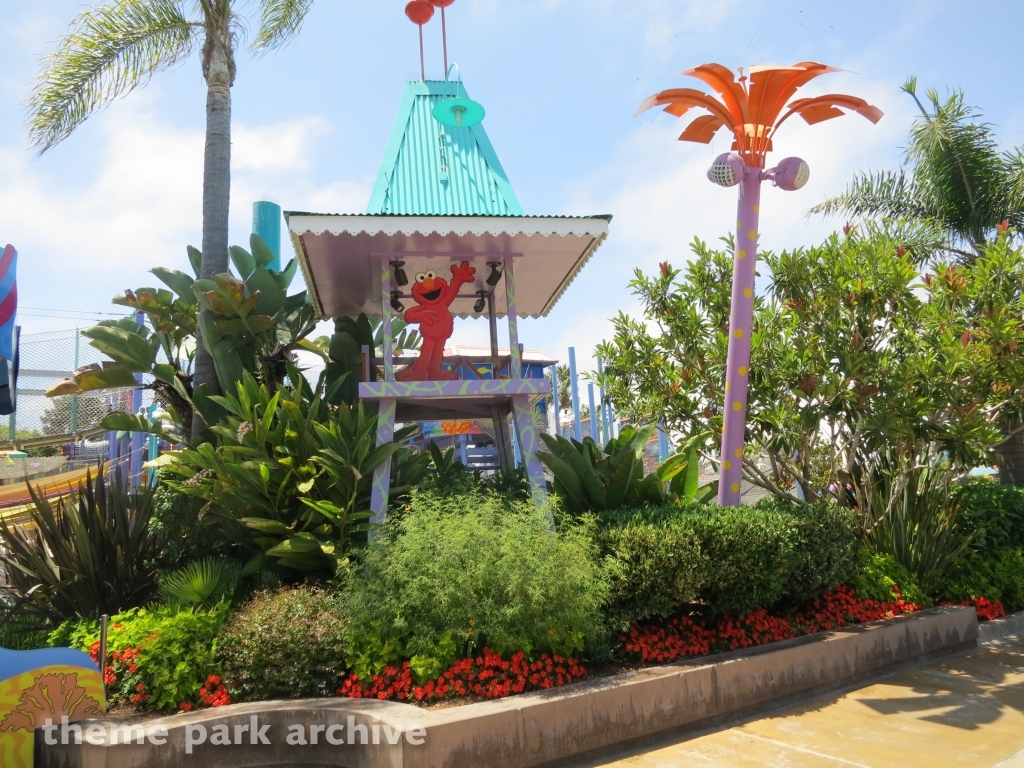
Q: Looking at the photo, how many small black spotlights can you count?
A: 4